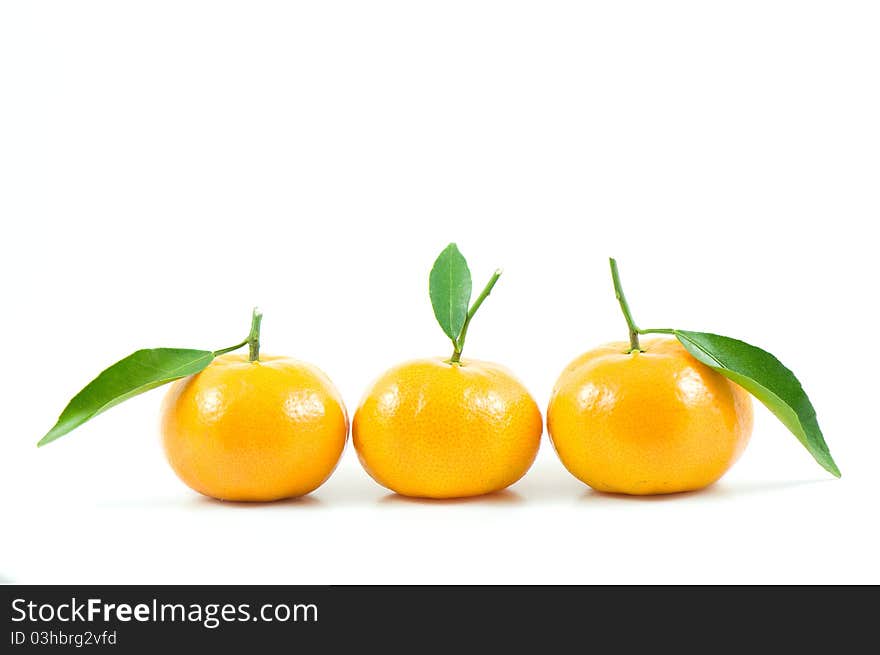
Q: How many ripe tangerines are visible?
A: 3